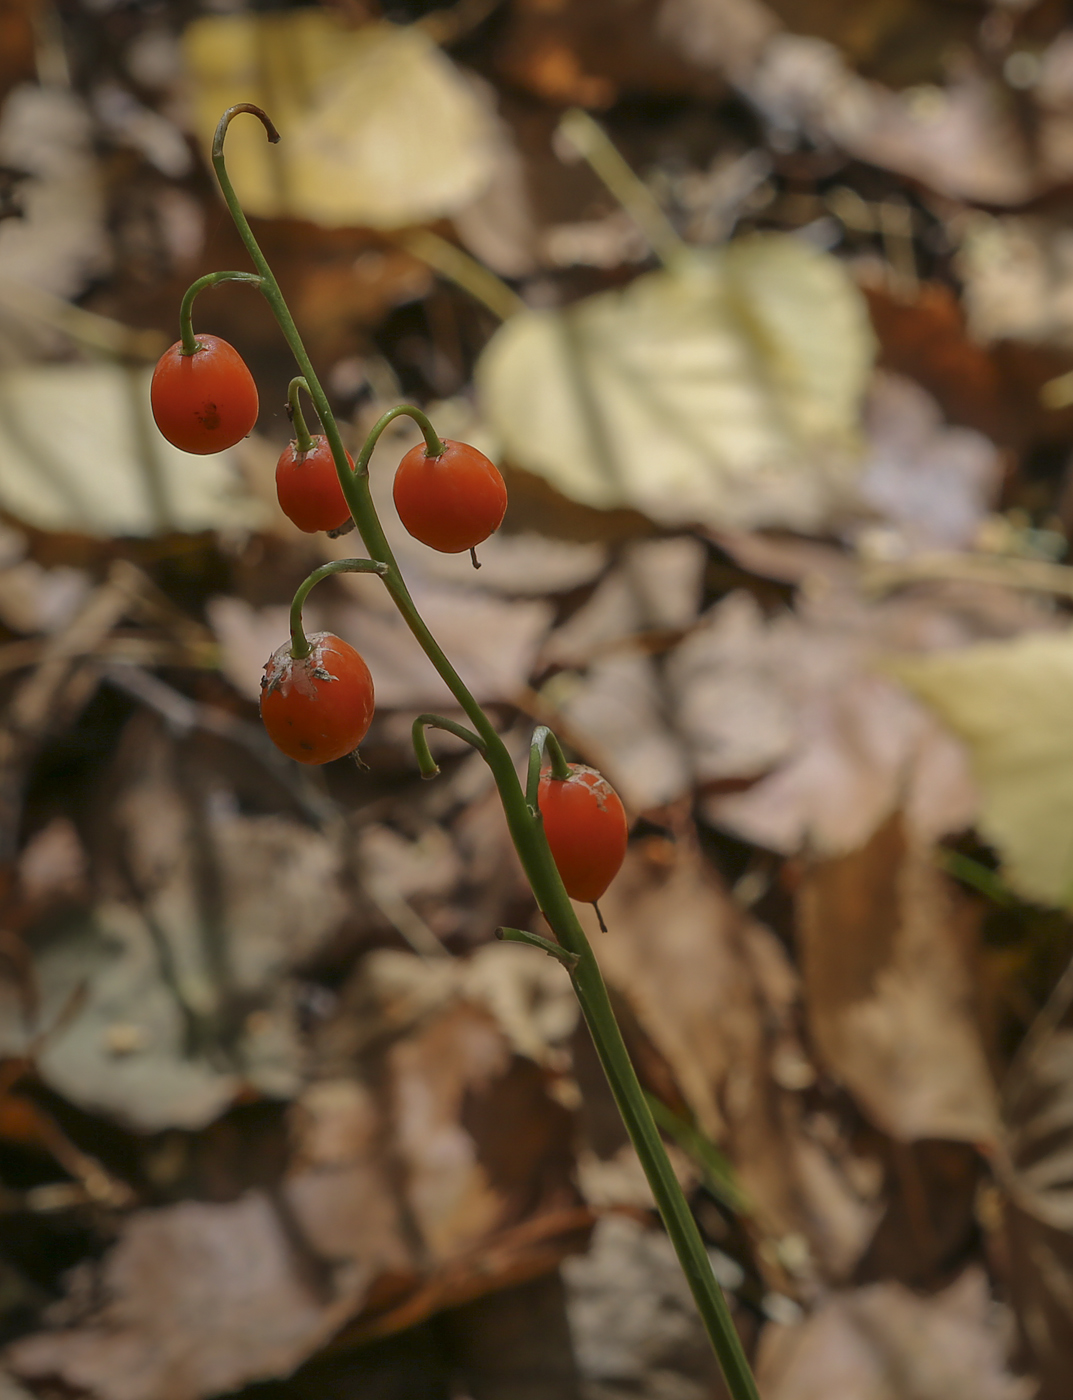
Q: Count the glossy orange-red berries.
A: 5